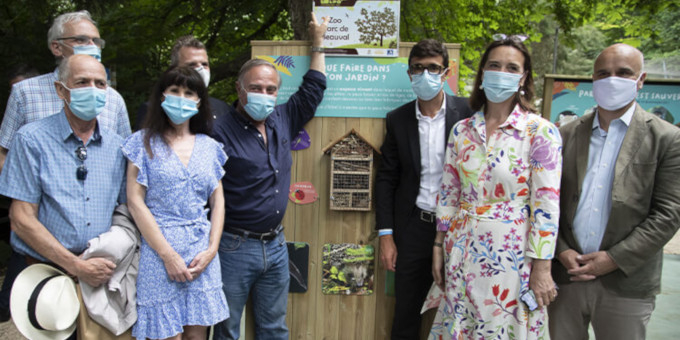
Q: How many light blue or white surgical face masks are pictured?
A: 8